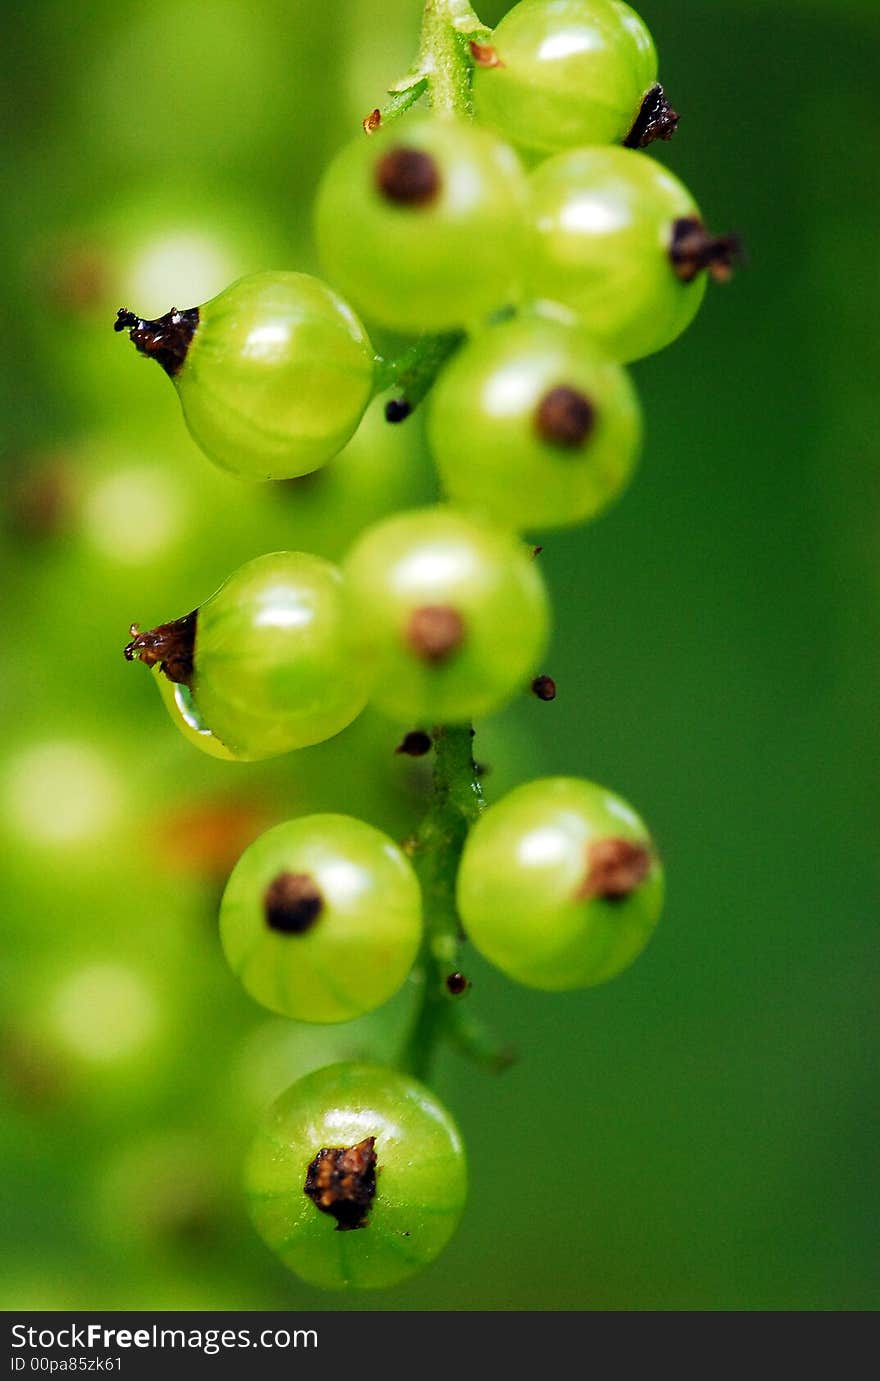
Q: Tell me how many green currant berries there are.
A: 10